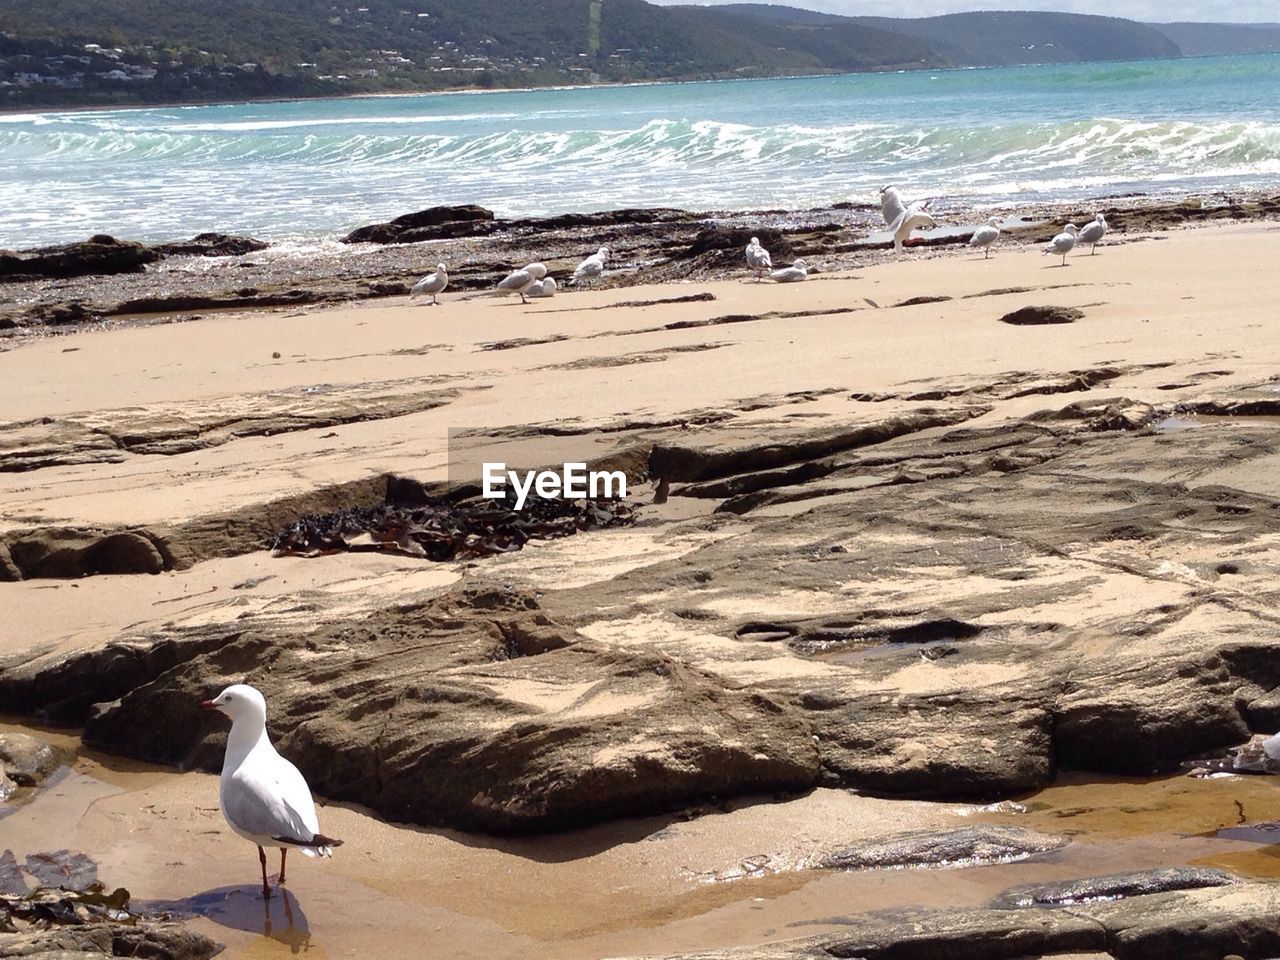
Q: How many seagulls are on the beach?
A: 11